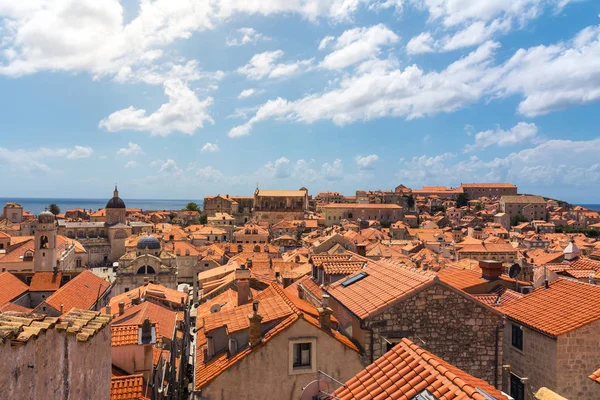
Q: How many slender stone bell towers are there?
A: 1